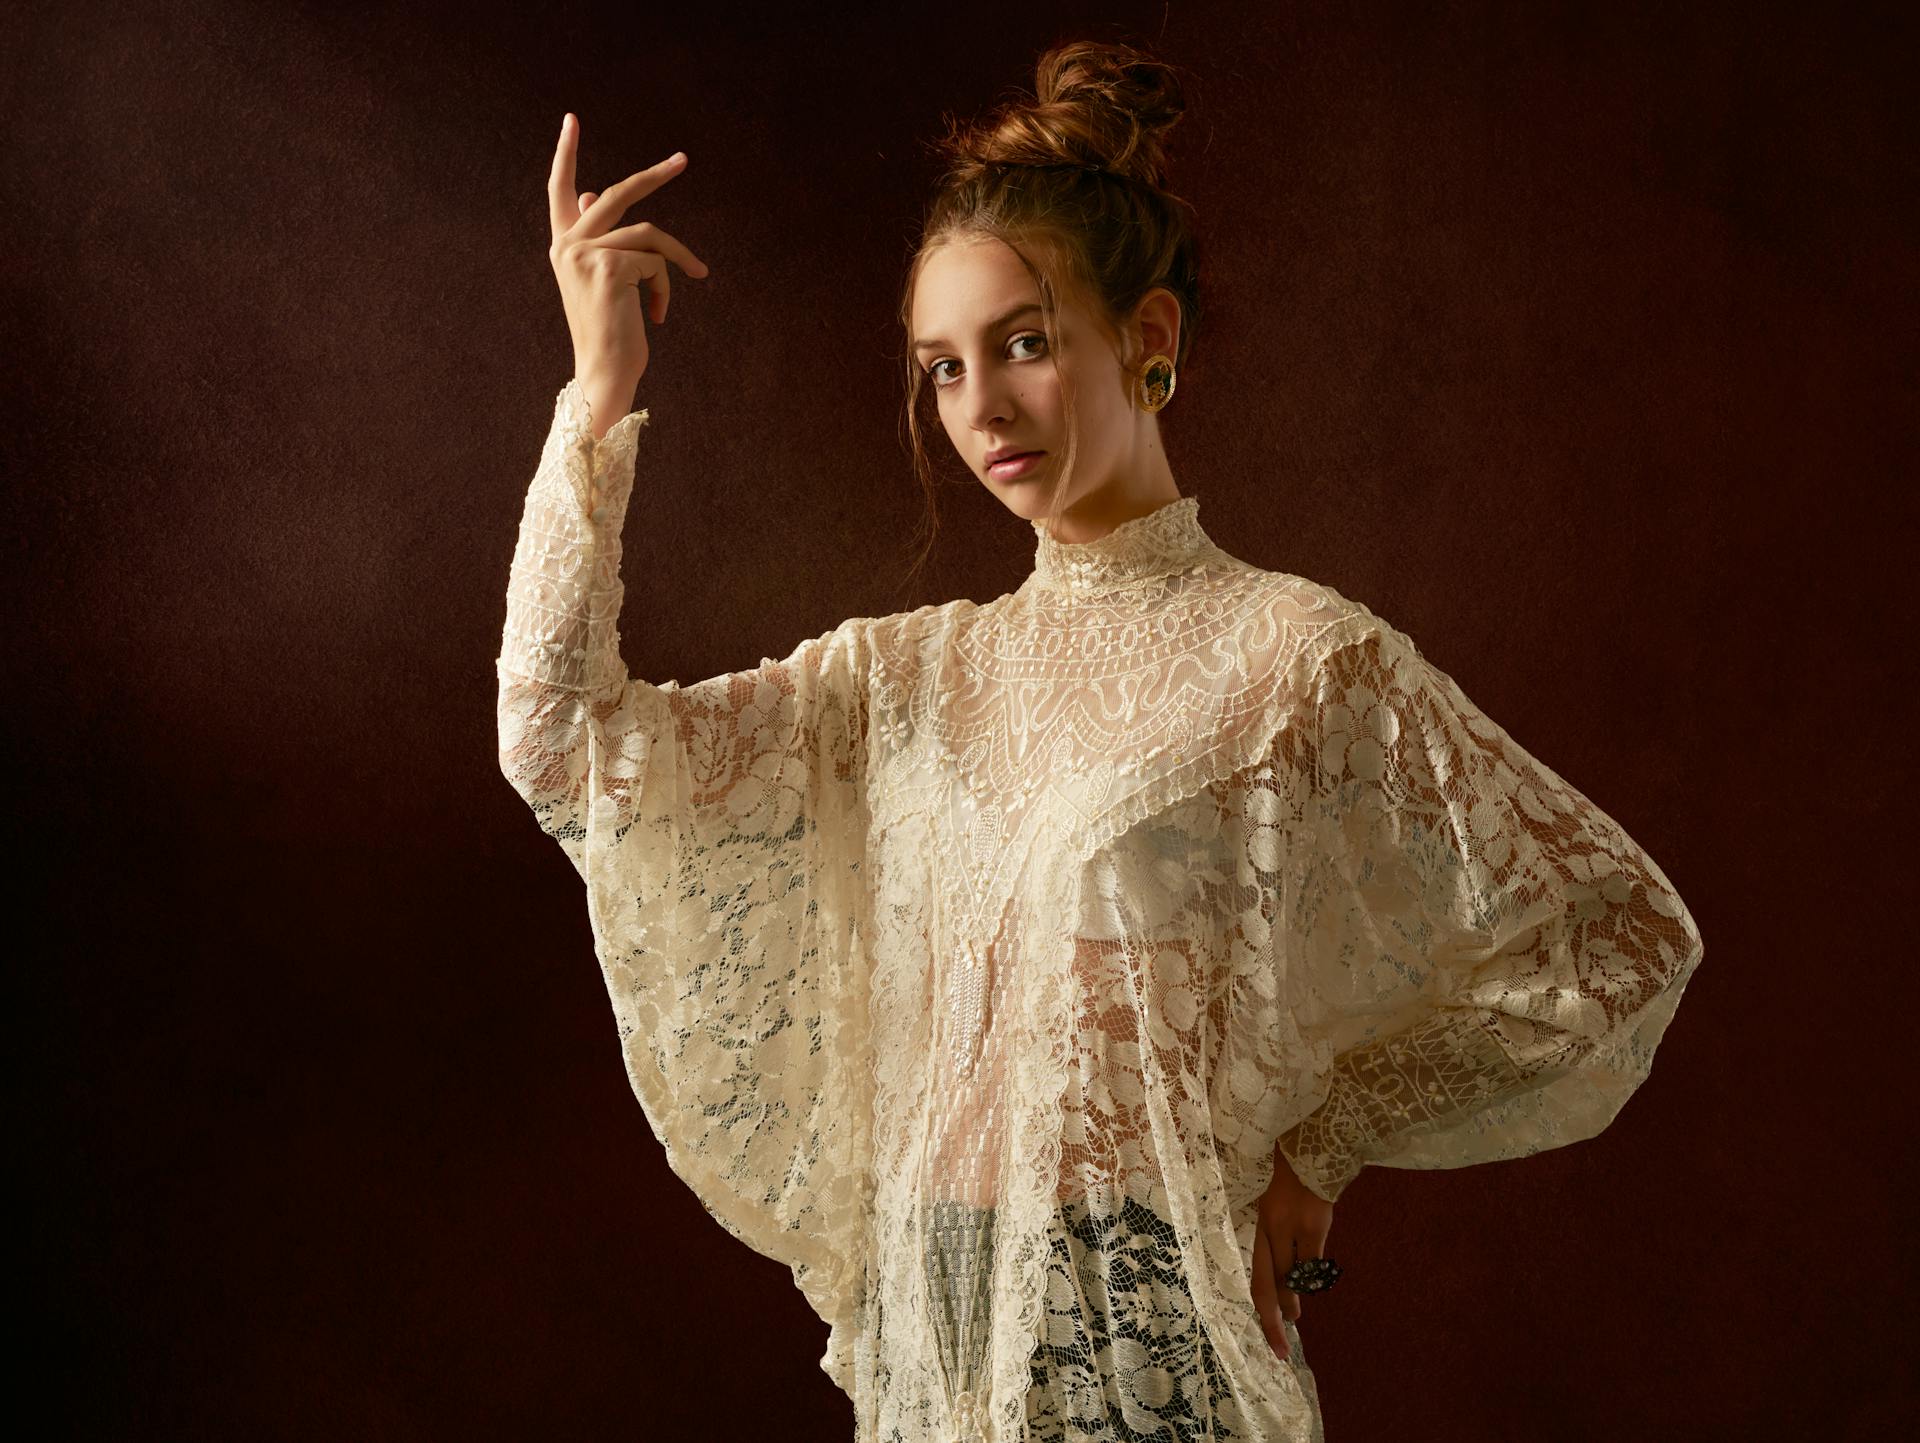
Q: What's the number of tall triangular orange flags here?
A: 0